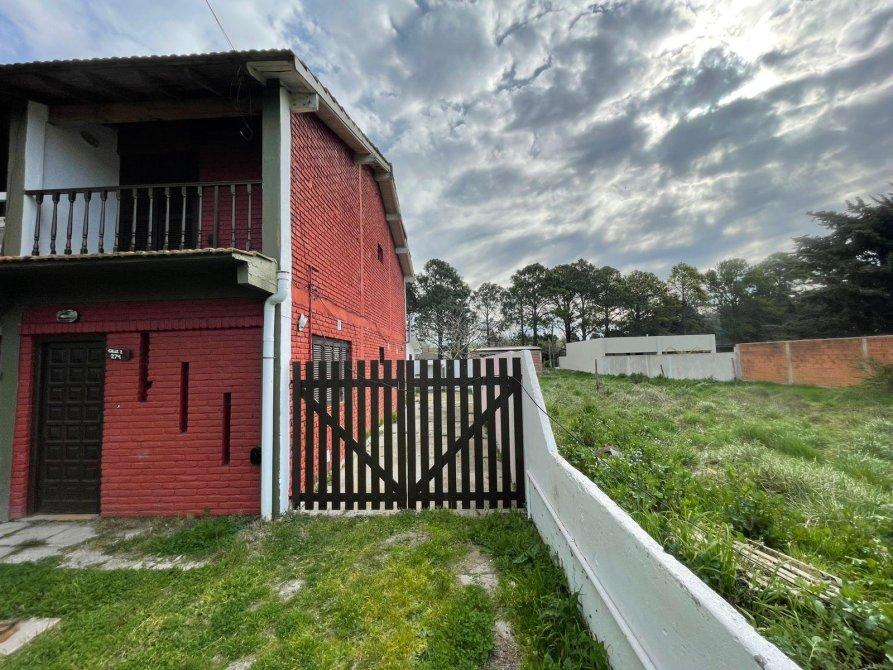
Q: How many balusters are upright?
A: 14